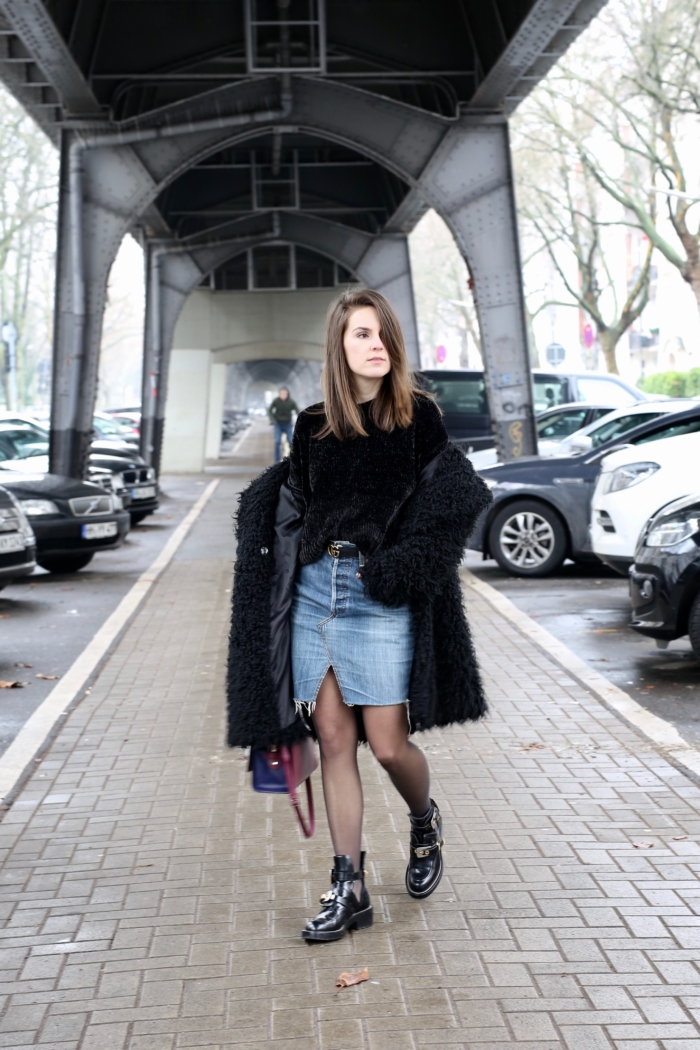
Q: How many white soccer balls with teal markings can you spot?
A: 0